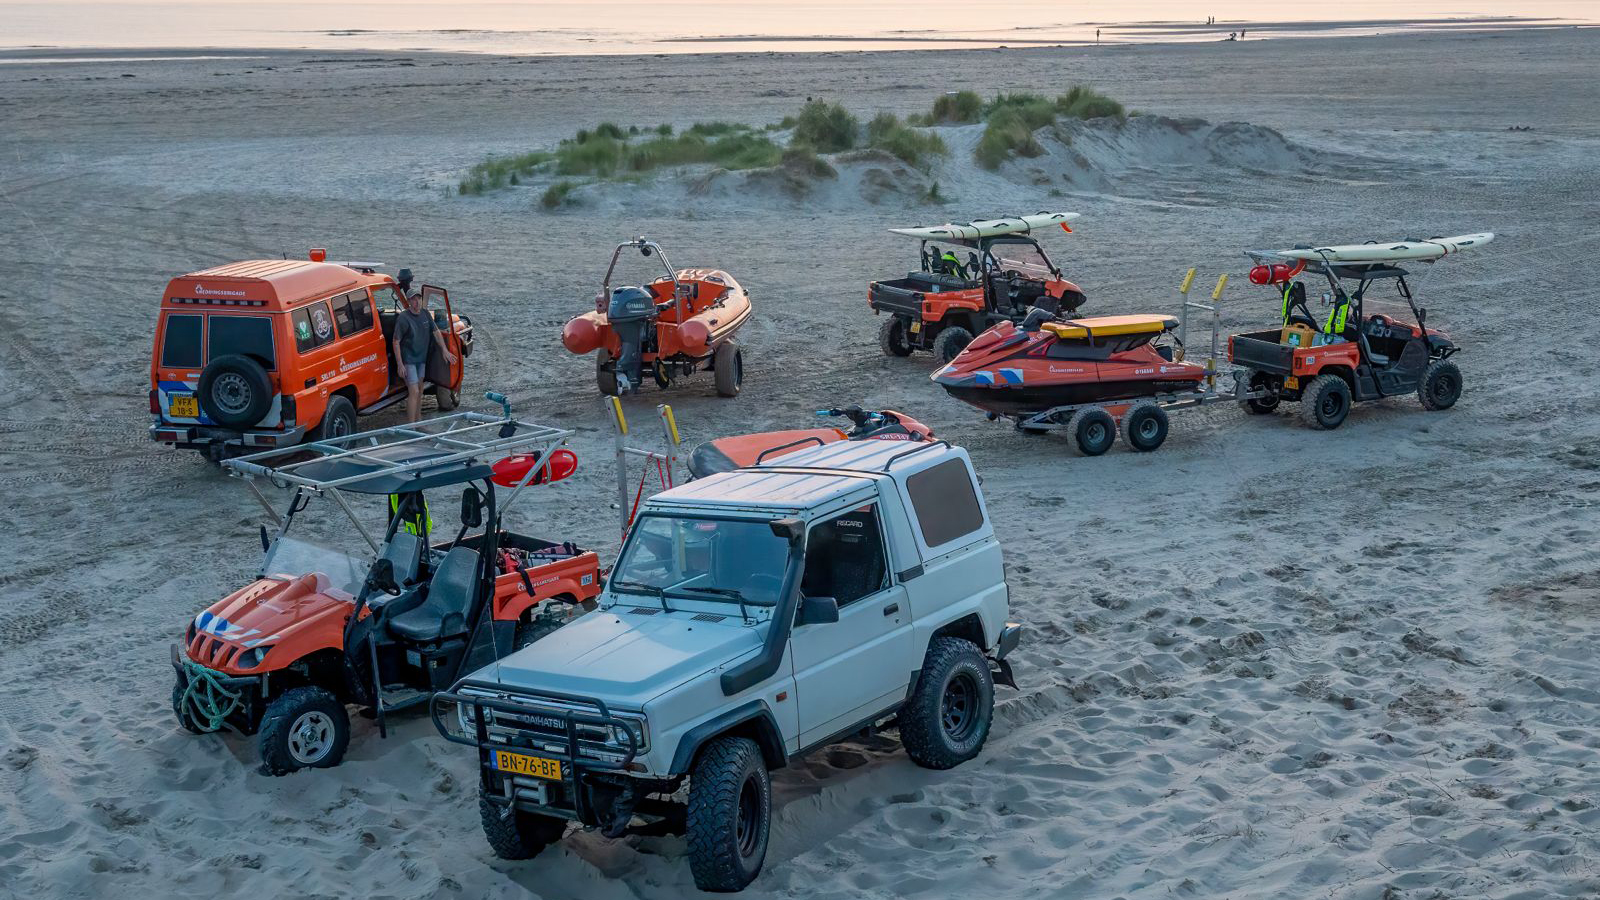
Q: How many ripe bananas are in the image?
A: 0